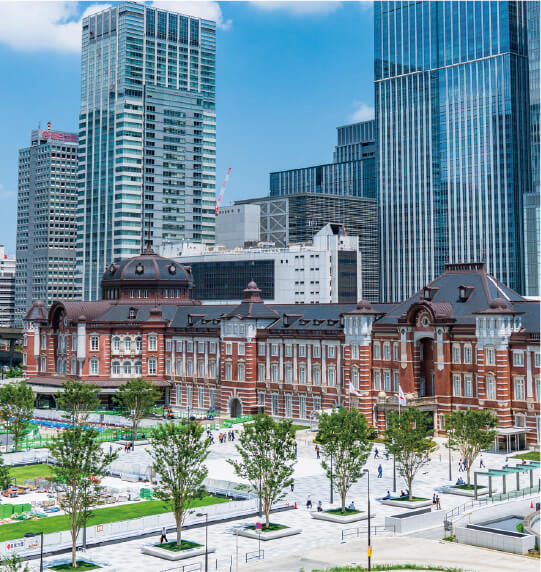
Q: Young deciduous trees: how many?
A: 9